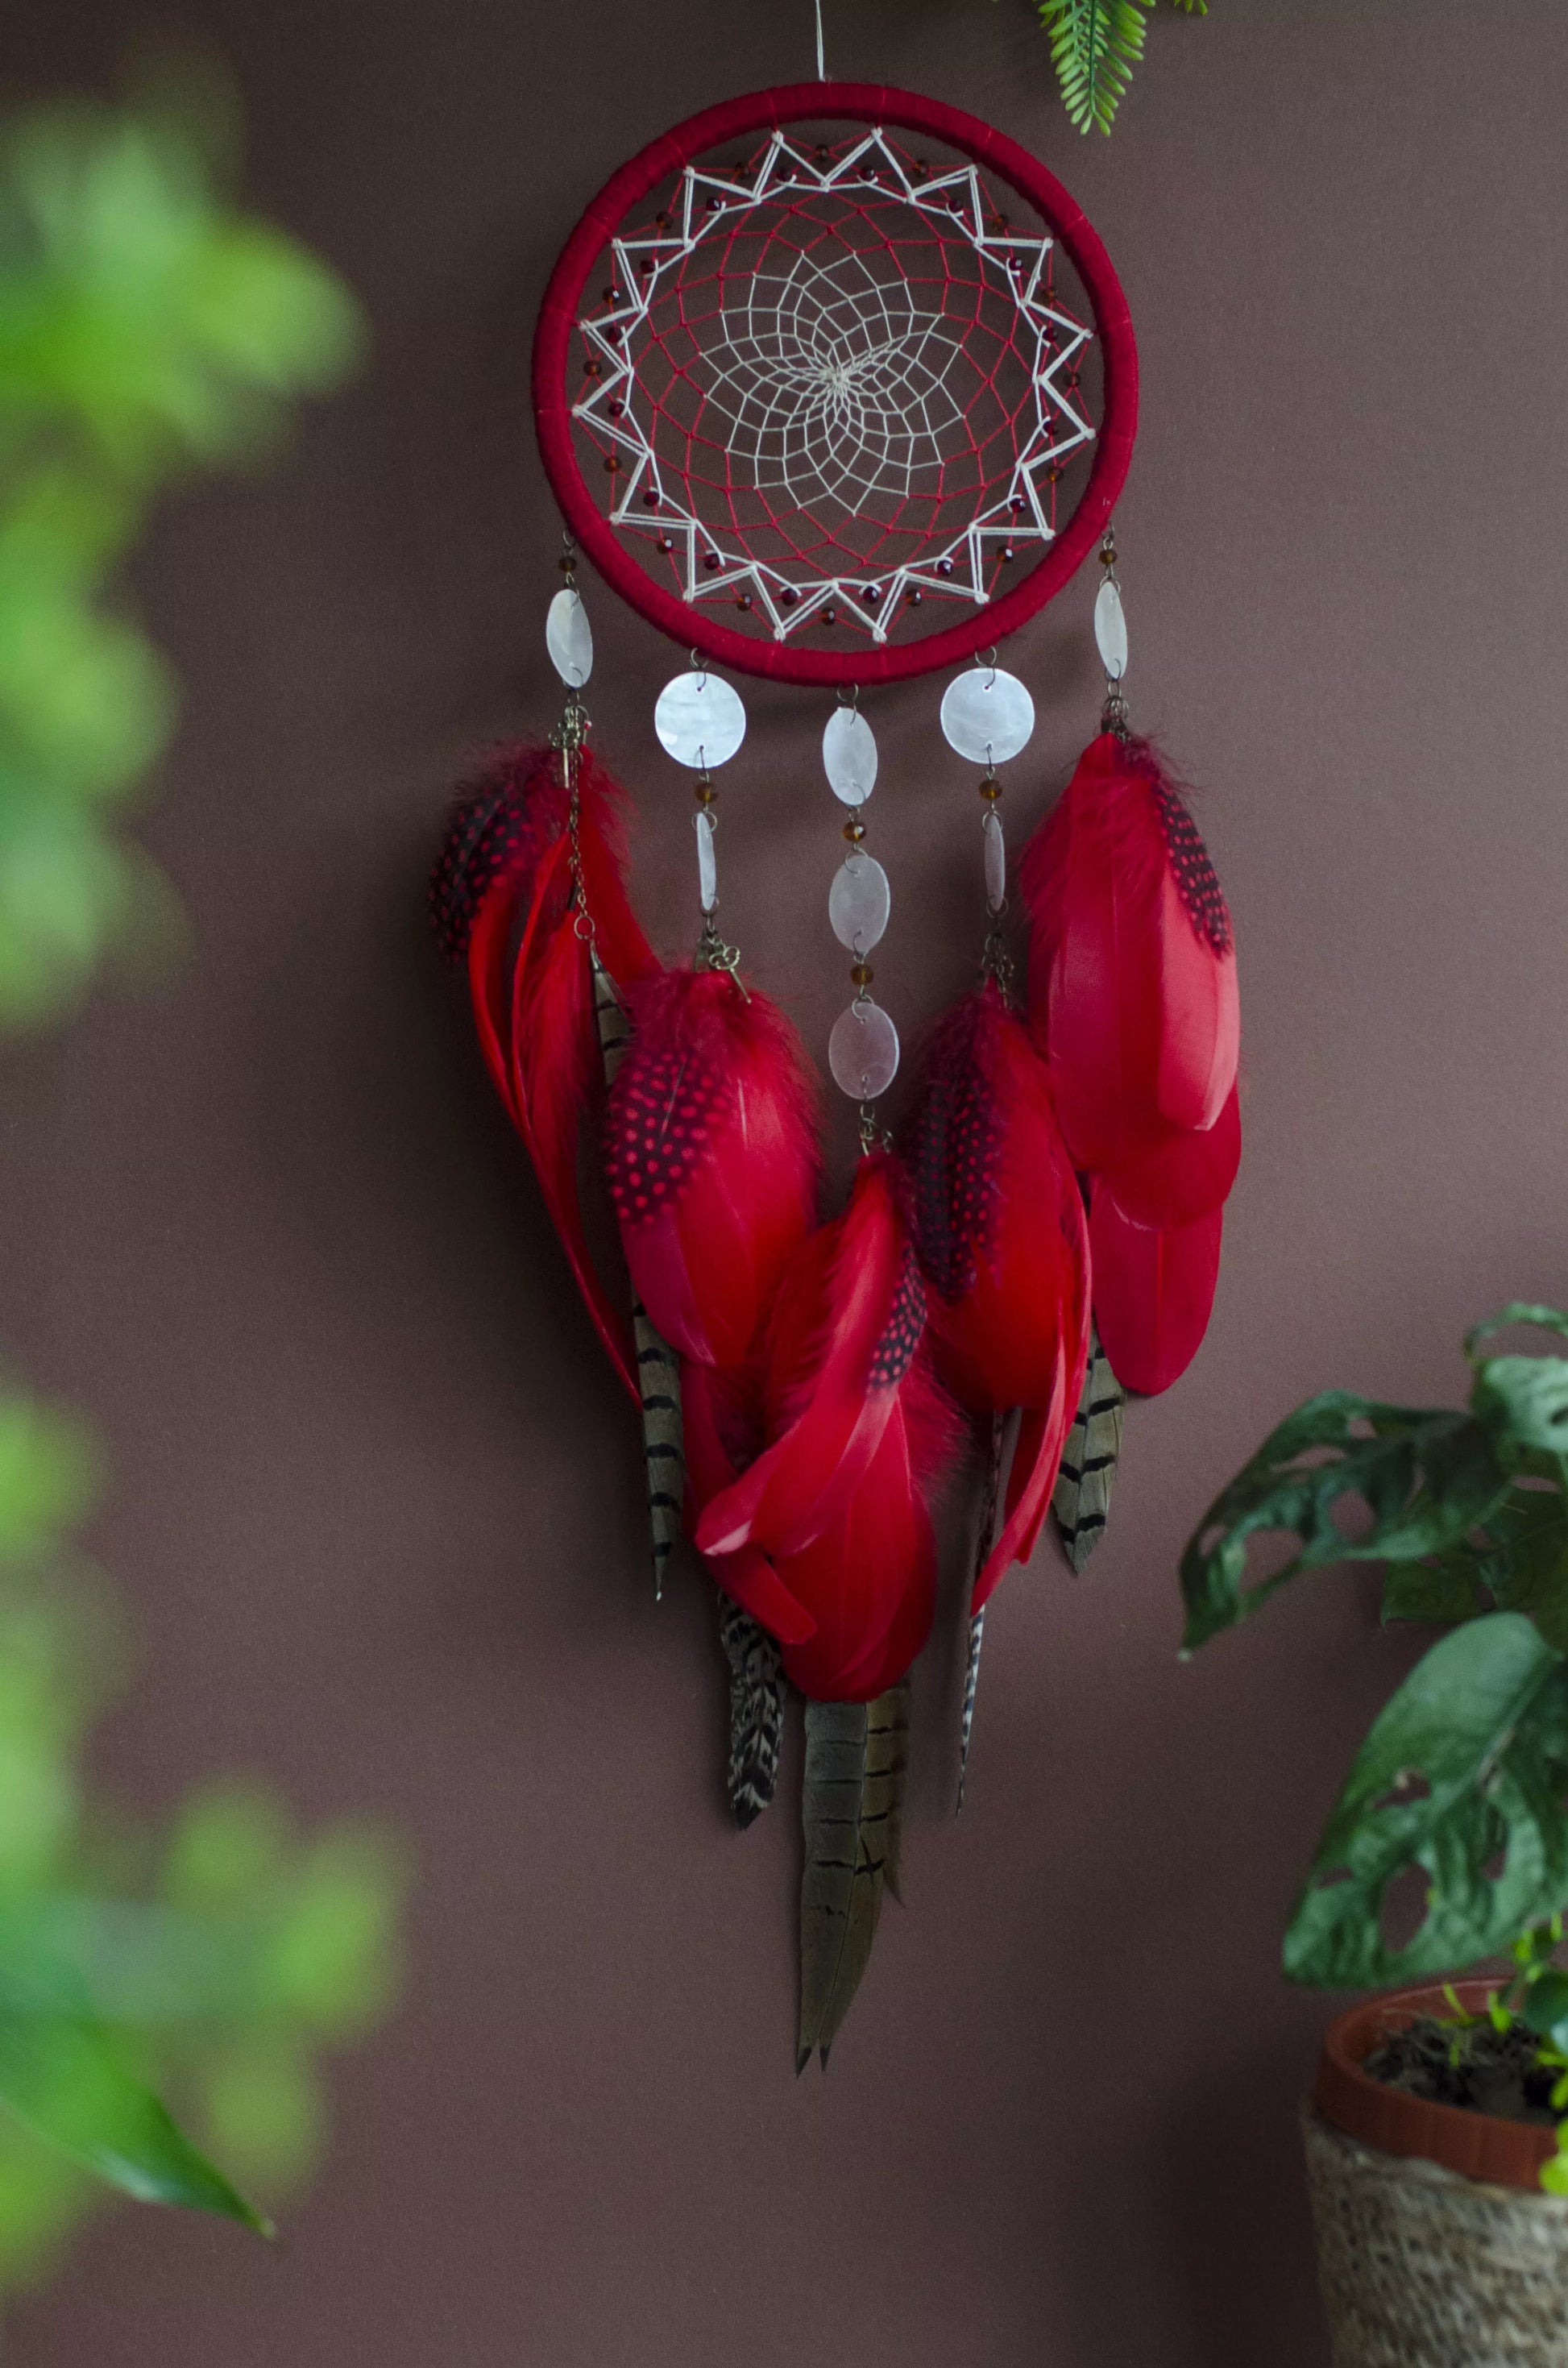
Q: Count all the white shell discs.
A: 9